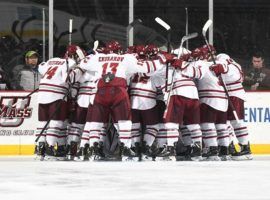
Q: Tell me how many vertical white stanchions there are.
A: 3